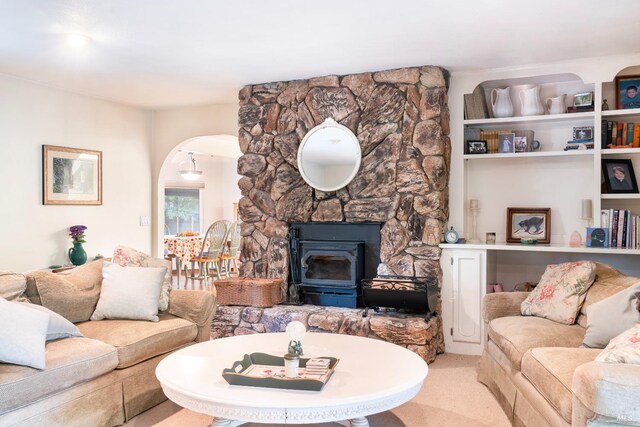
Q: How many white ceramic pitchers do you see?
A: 3